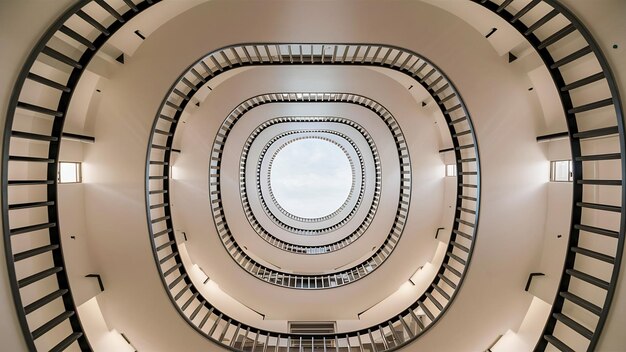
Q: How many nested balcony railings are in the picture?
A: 6